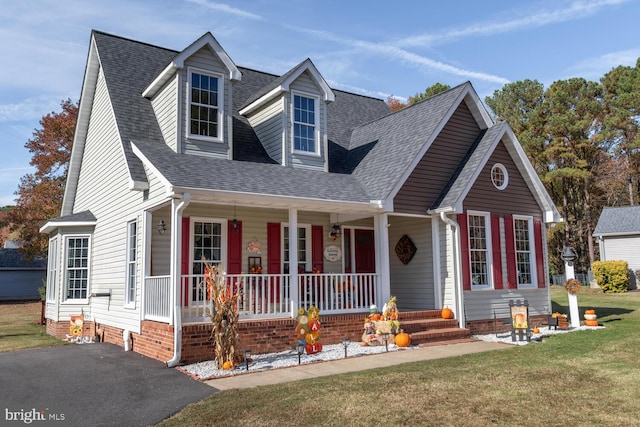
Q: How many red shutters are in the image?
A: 8